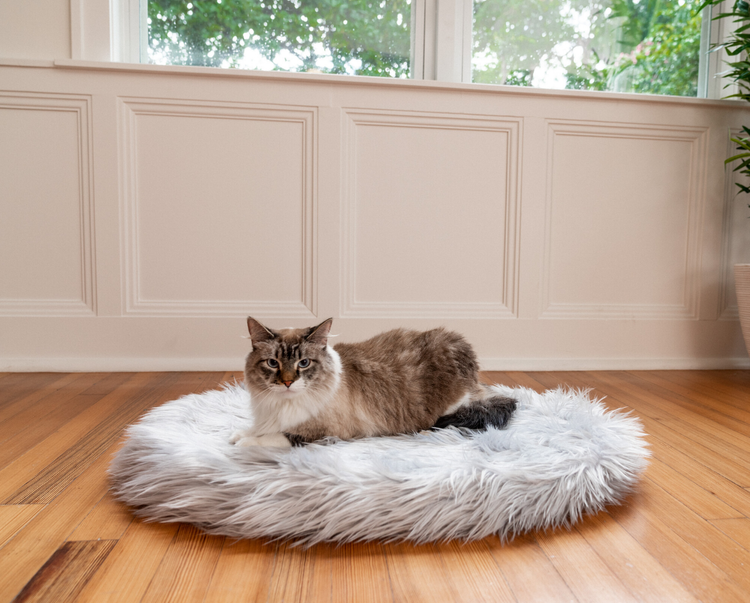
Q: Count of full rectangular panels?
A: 3